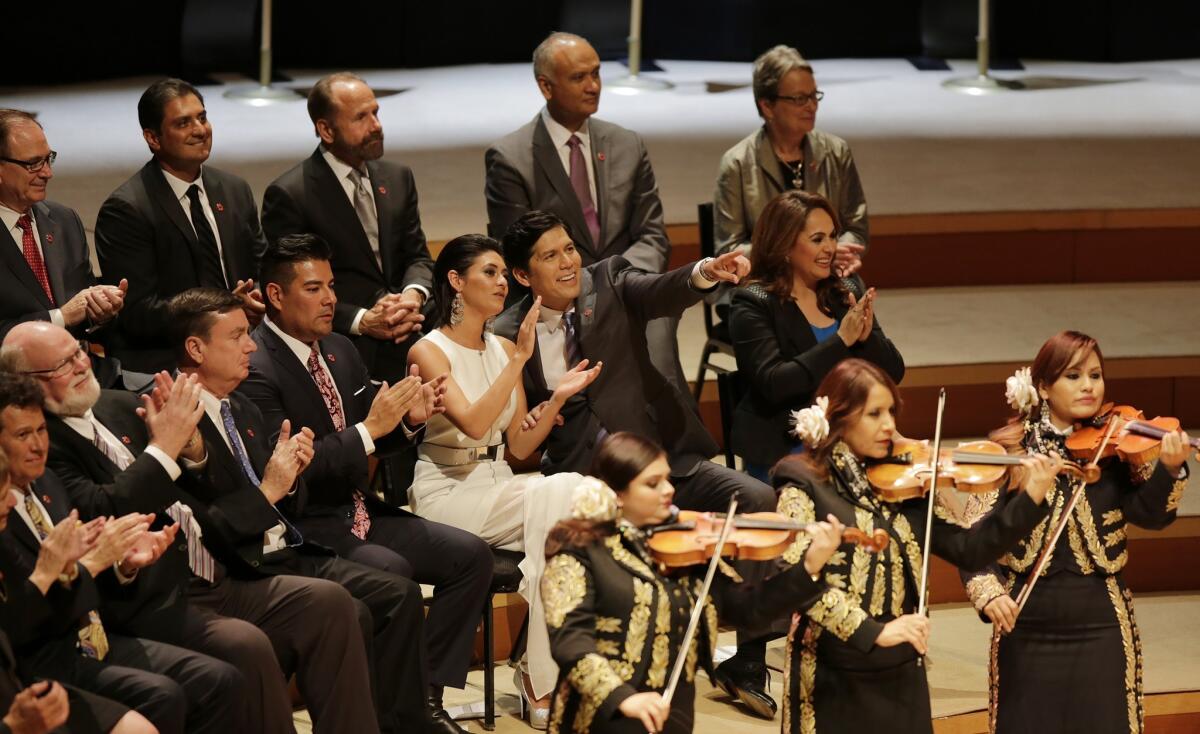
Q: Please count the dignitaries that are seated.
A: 13